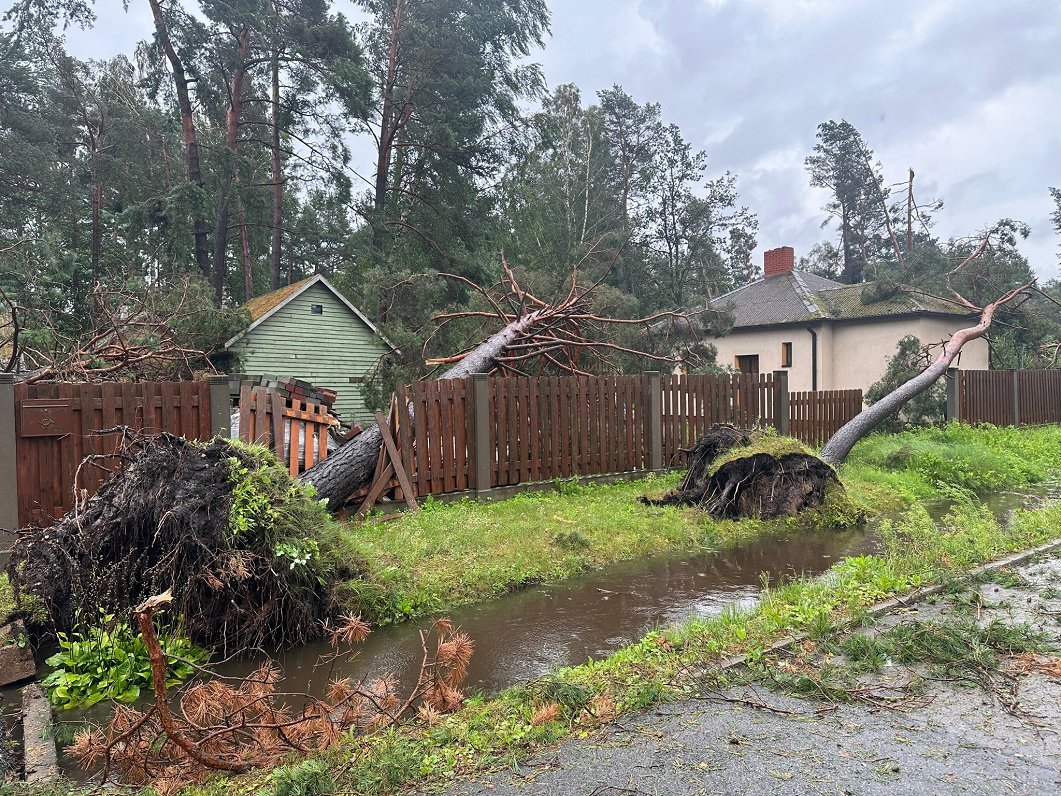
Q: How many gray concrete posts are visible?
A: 7